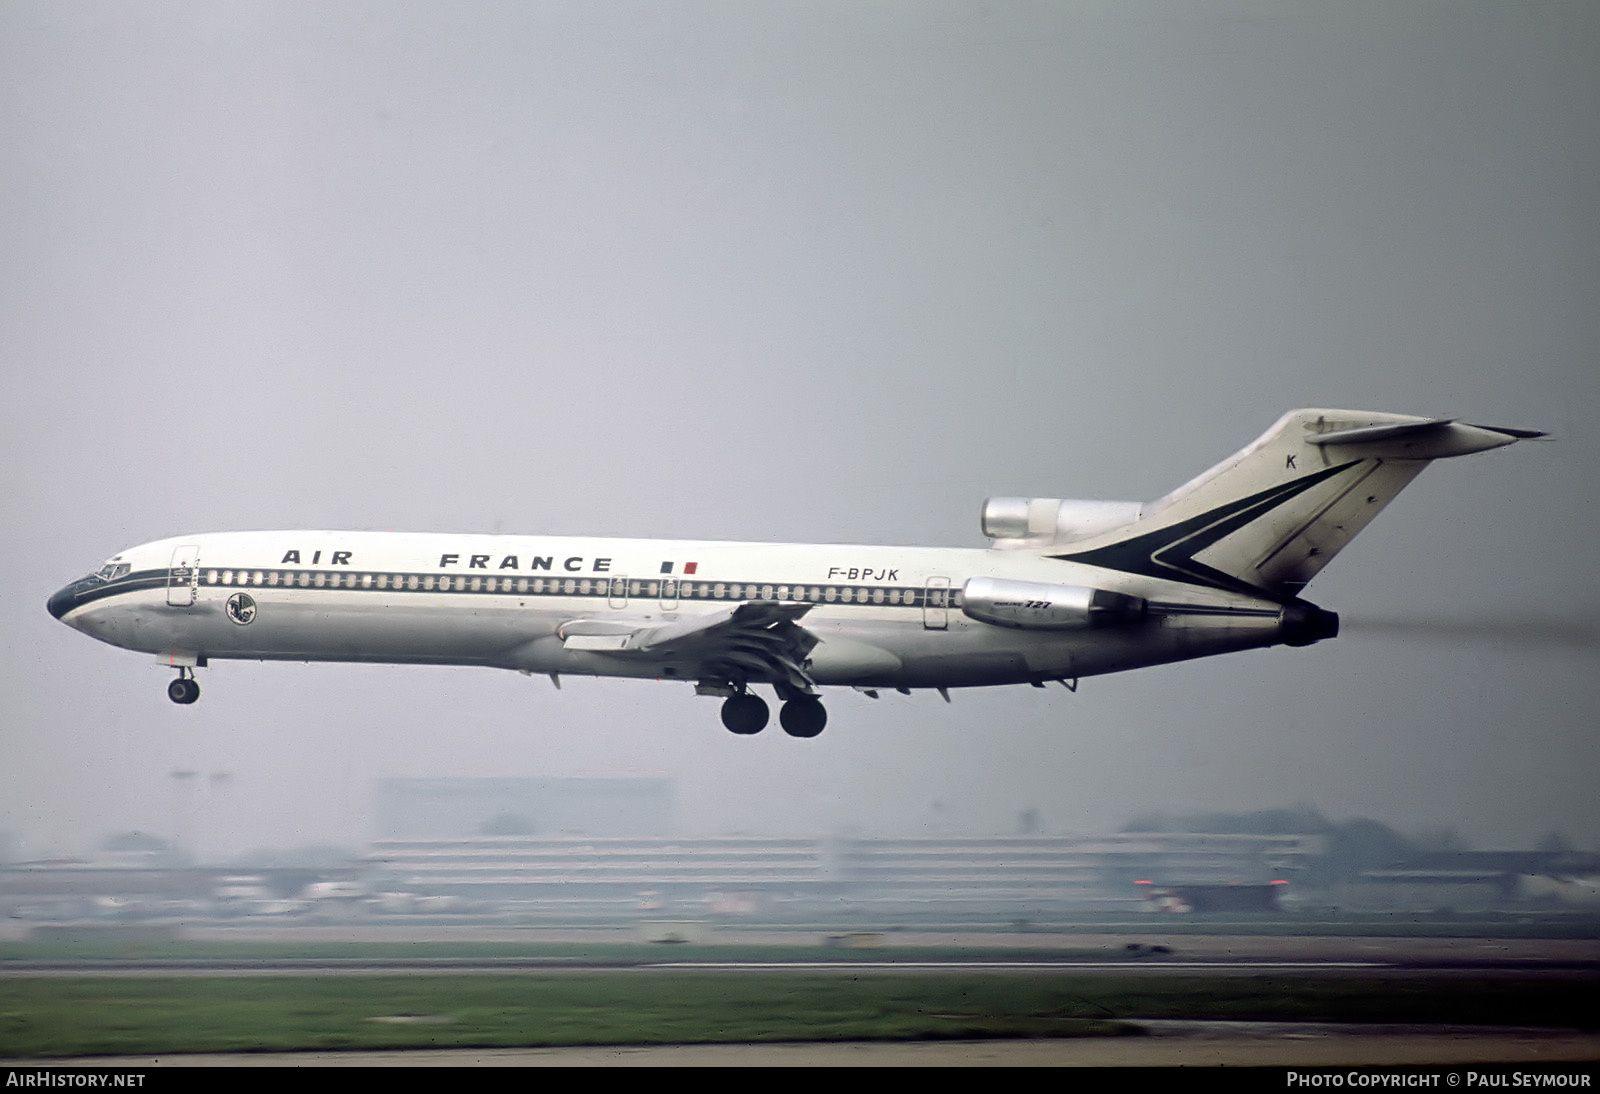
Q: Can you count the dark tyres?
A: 3